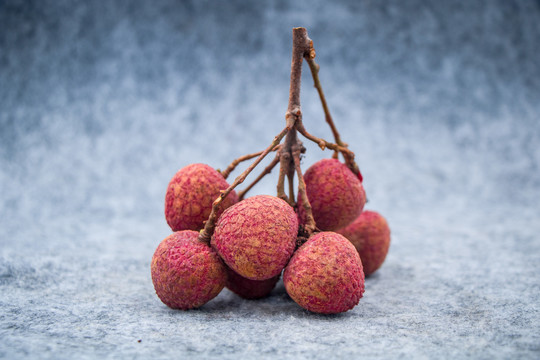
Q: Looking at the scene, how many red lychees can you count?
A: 7